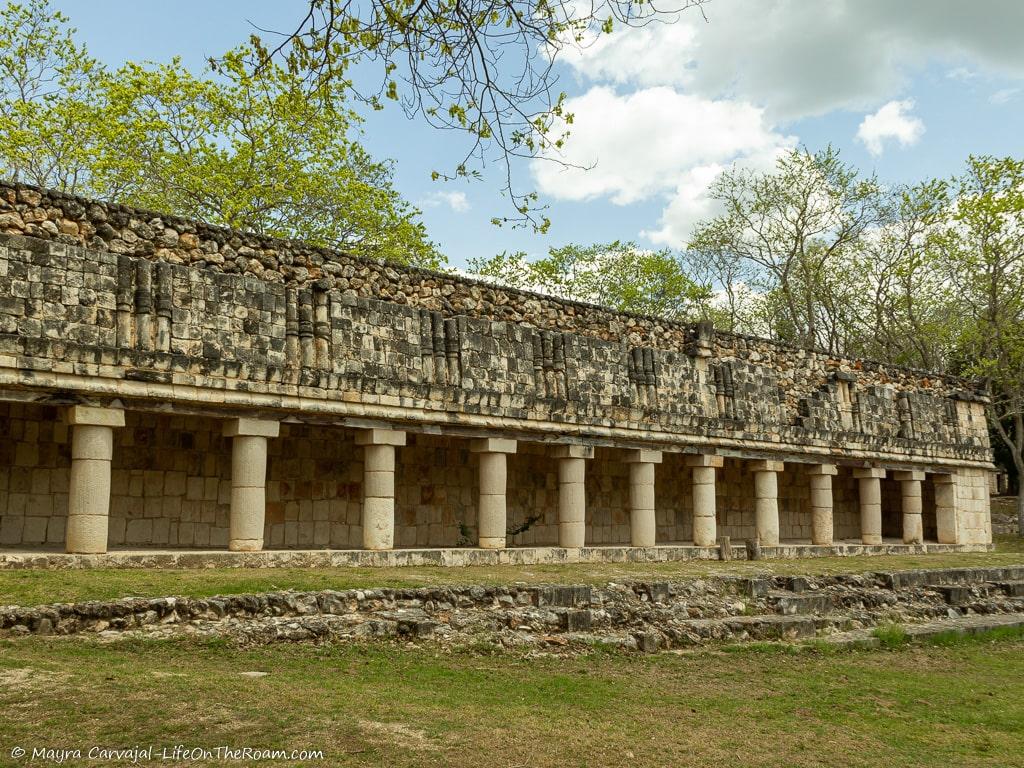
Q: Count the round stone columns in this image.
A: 11